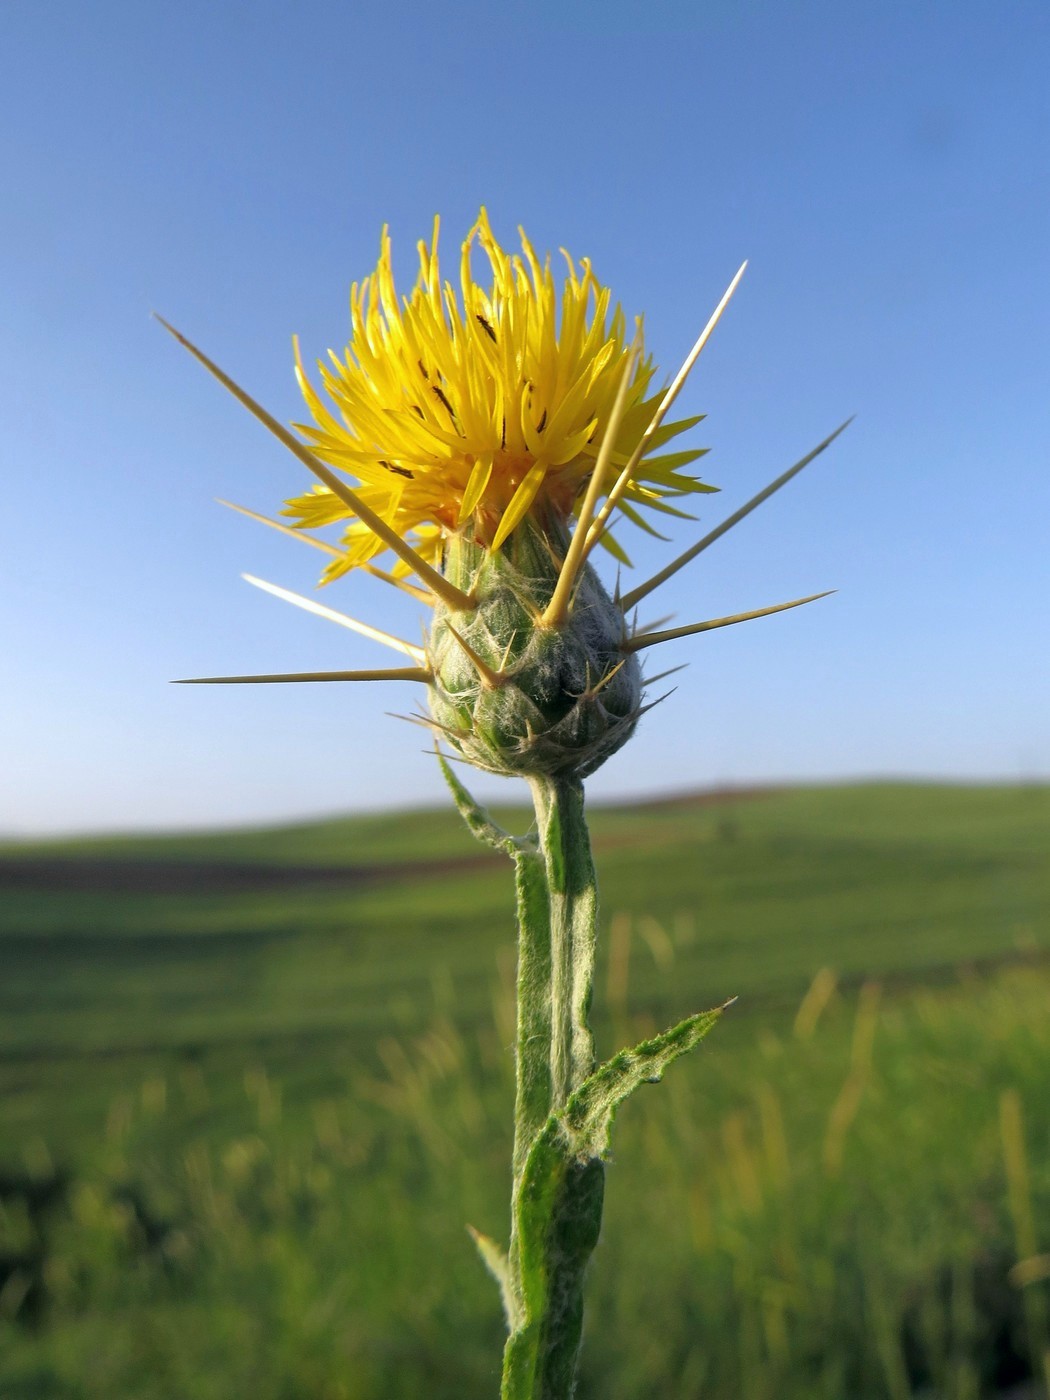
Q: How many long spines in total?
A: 8